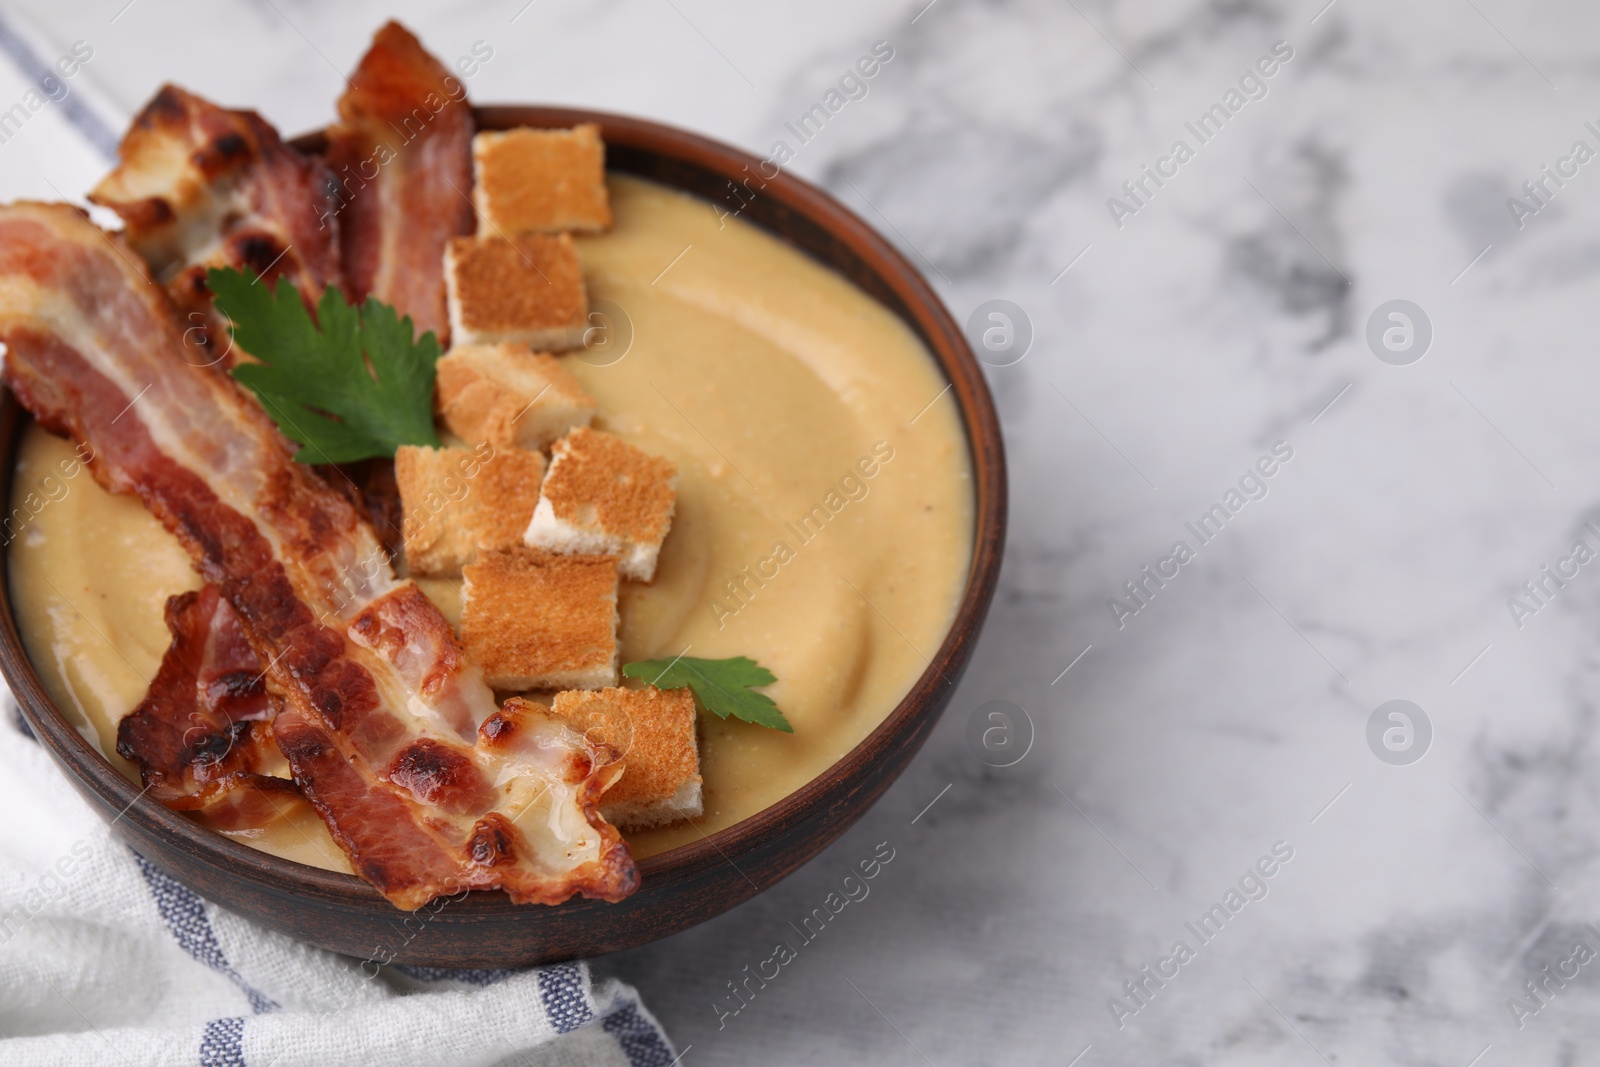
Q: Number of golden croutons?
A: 7